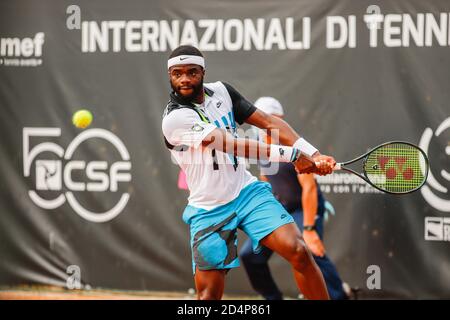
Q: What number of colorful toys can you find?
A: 0